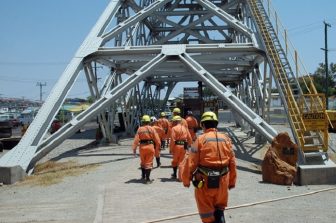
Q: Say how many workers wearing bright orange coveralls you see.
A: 7